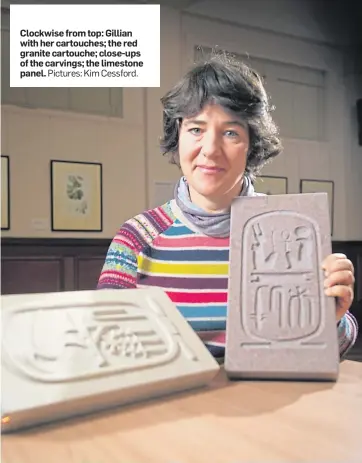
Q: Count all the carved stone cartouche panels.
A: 2